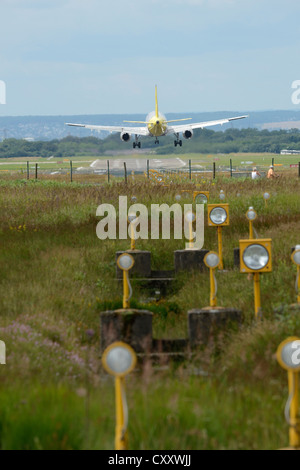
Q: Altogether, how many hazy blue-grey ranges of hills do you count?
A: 1